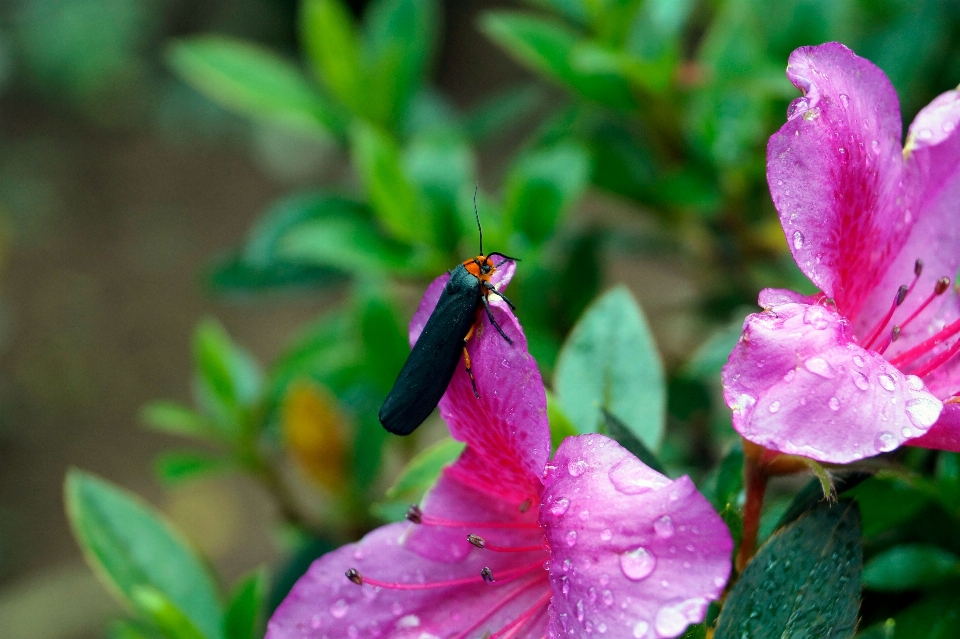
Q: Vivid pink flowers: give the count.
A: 2